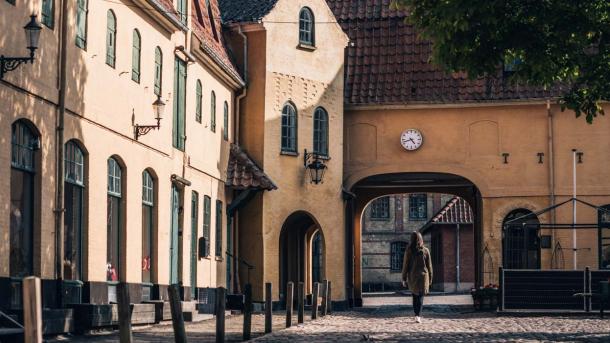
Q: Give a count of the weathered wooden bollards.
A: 11